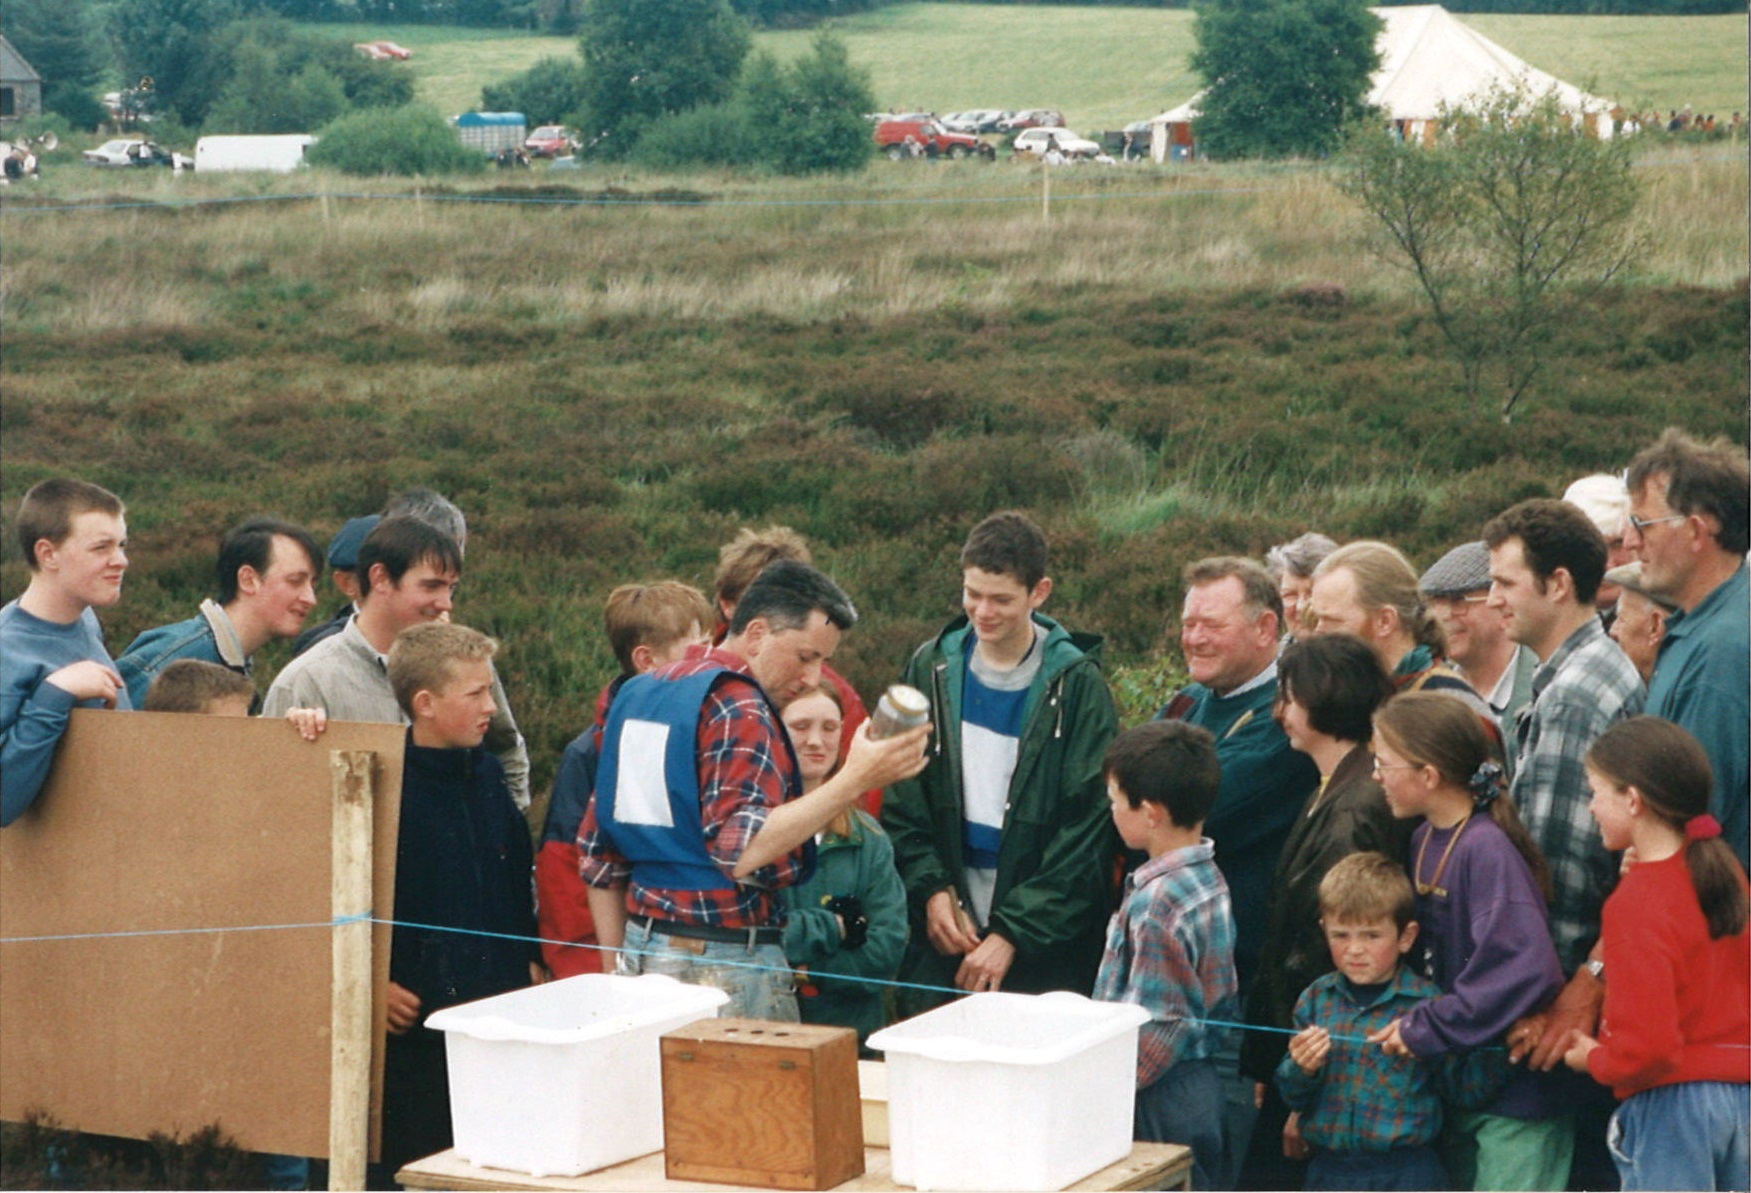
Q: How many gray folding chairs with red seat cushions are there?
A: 0